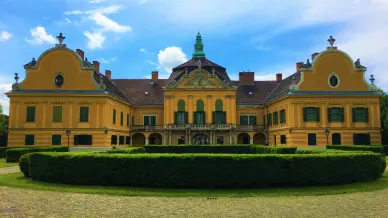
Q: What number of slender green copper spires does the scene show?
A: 1